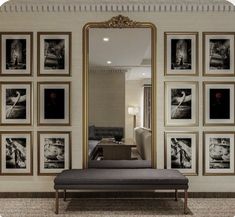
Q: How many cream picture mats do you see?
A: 12